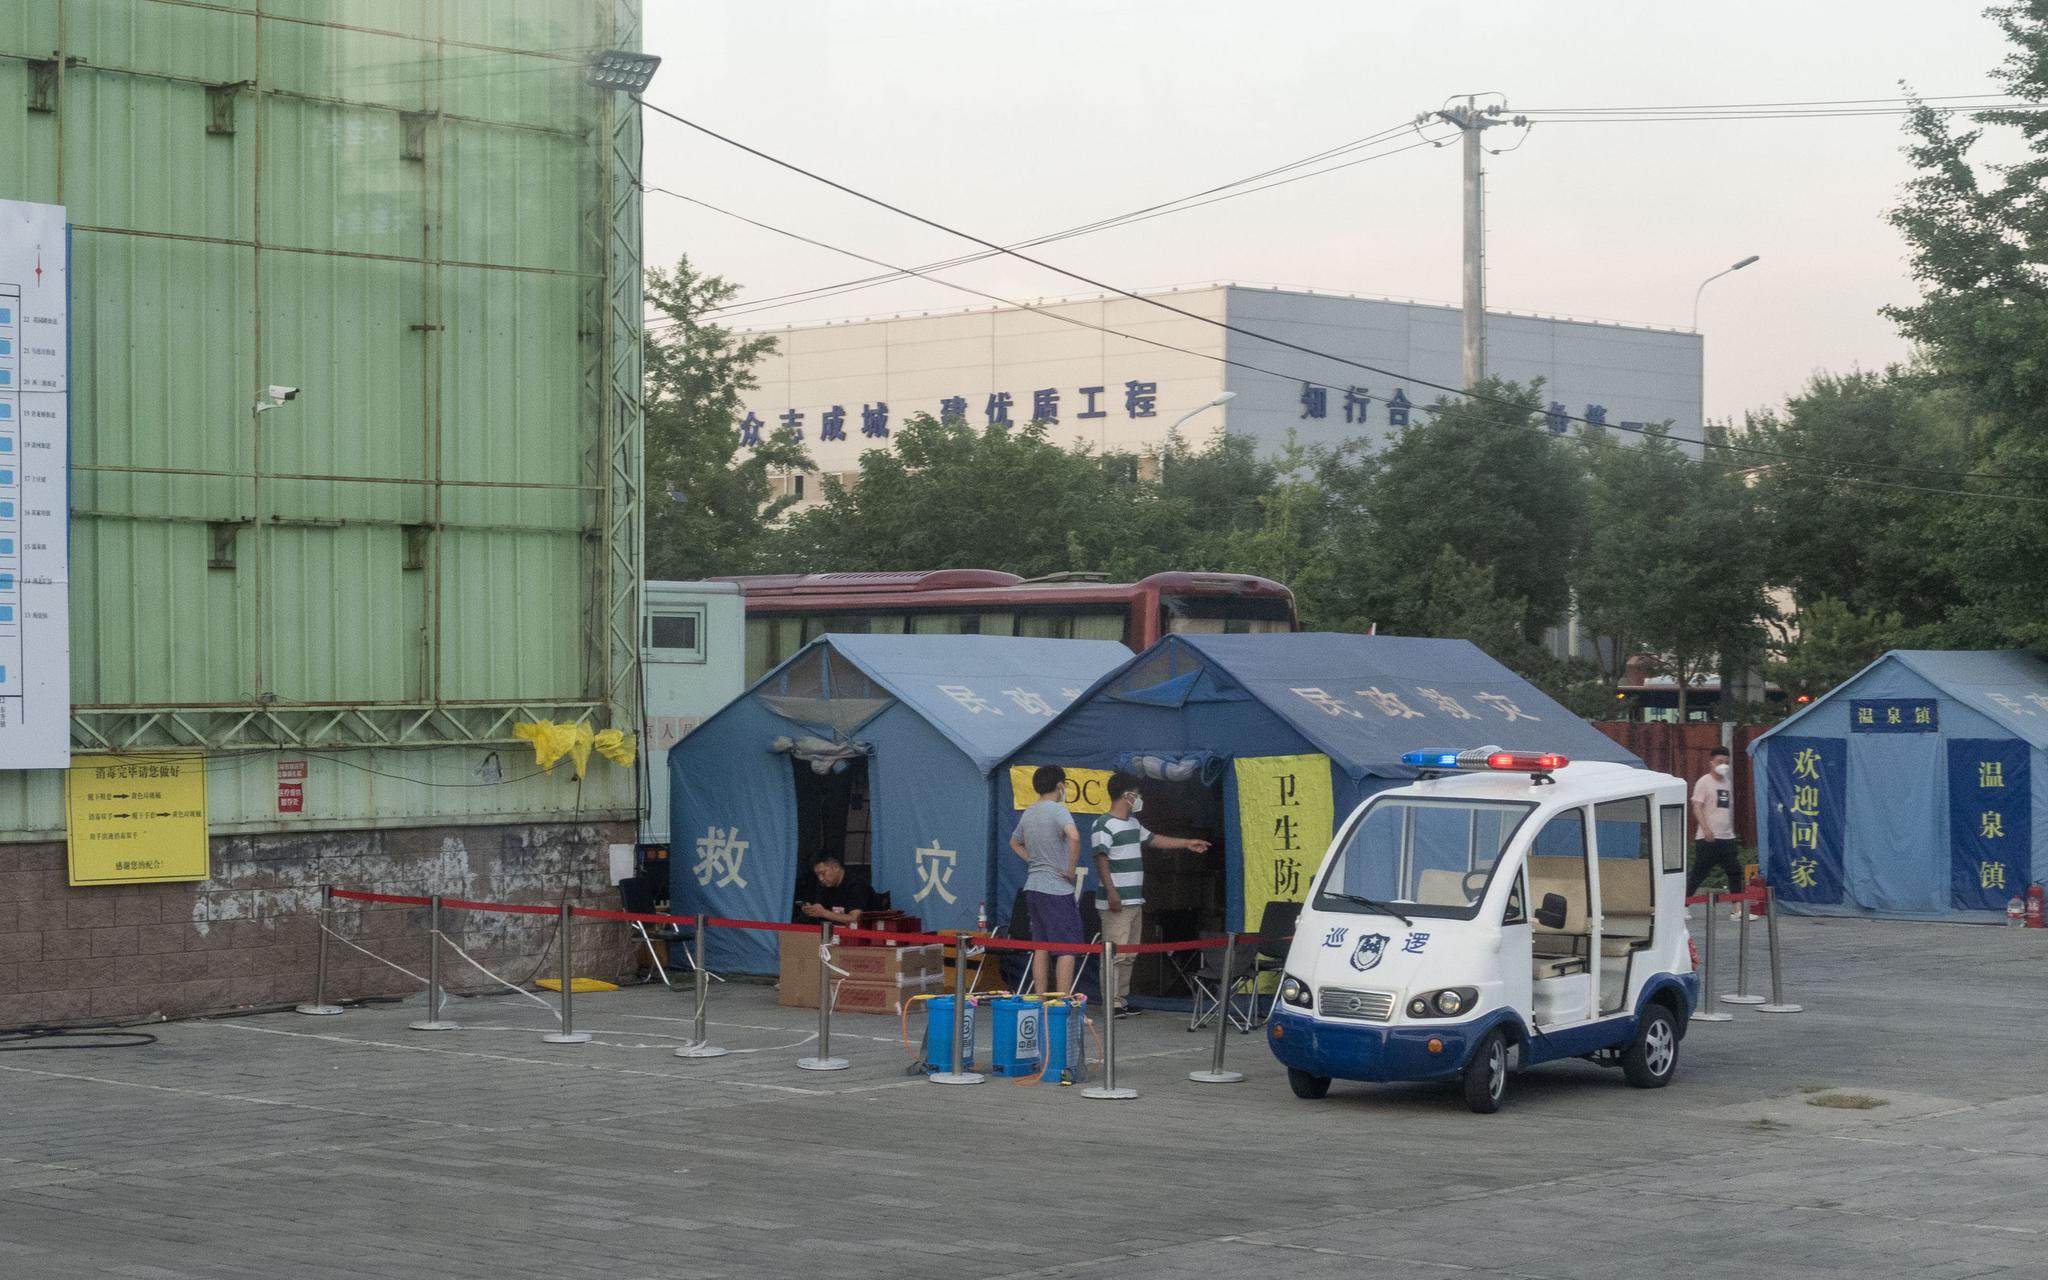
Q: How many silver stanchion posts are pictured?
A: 11